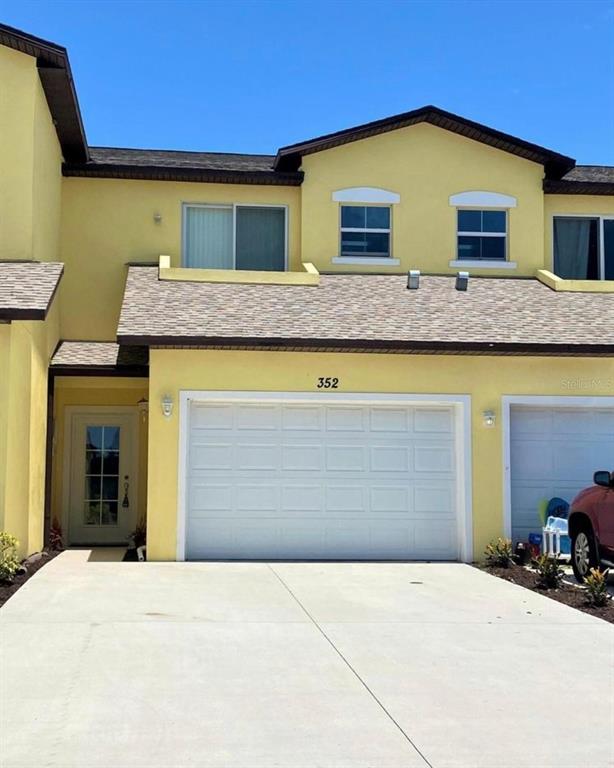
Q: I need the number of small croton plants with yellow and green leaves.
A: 3